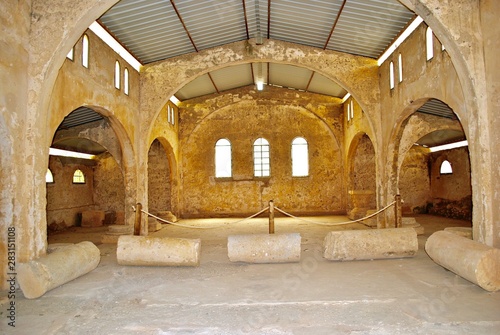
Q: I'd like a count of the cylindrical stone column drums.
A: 5